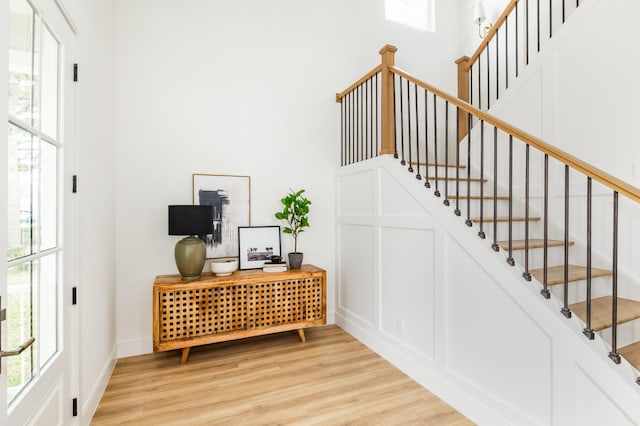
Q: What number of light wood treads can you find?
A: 8